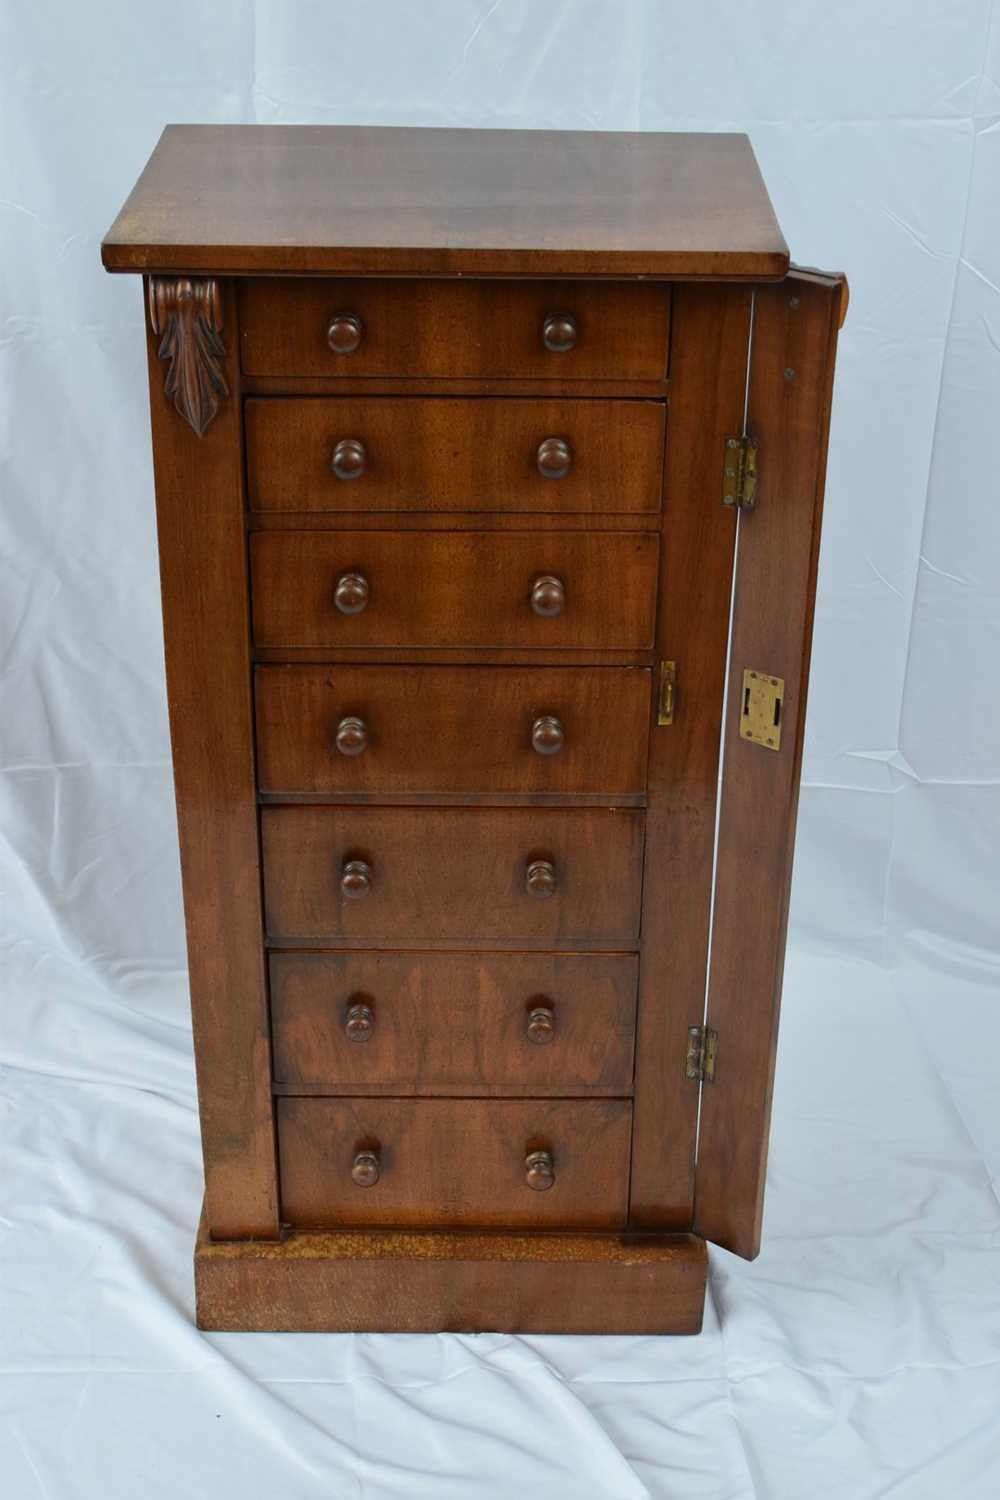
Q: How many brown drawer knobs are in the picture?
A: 14